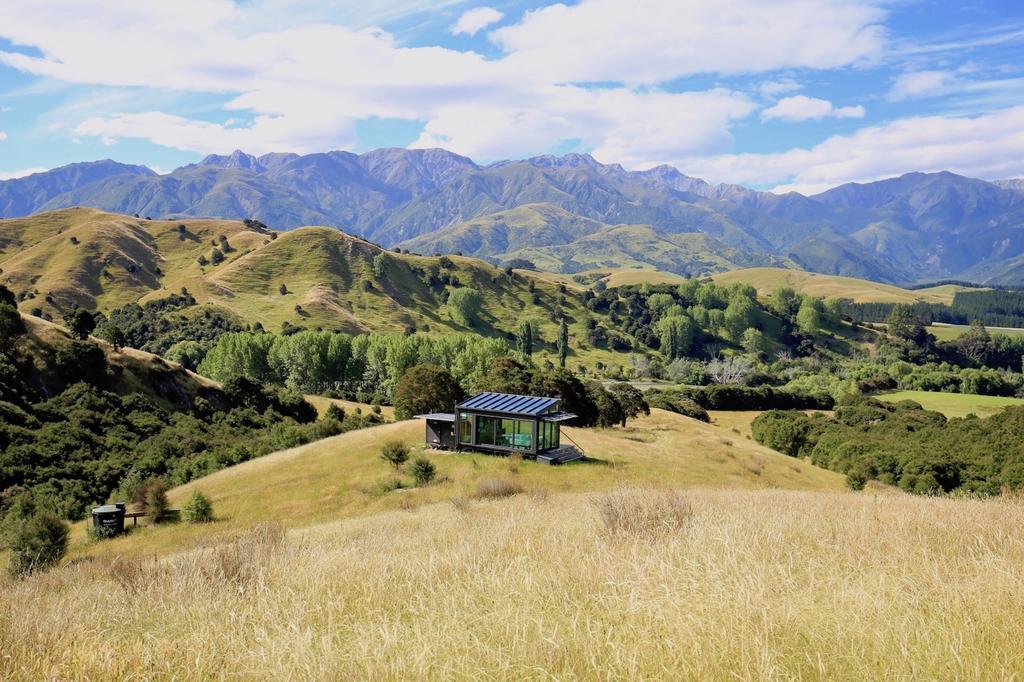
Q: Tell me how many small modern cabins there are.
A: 1